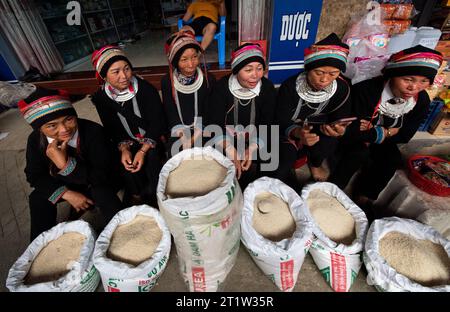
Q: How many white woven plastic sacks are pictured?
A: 6